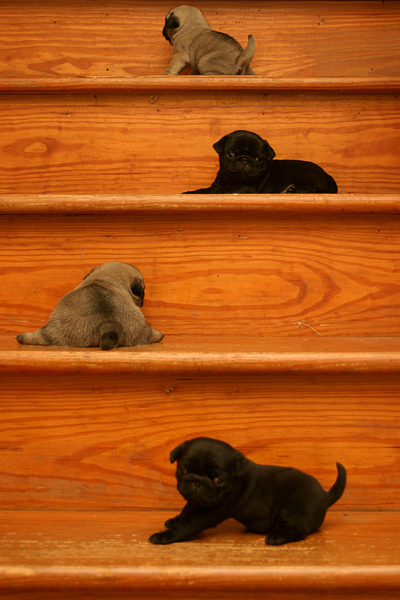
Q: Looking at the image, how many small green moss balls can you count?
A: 0